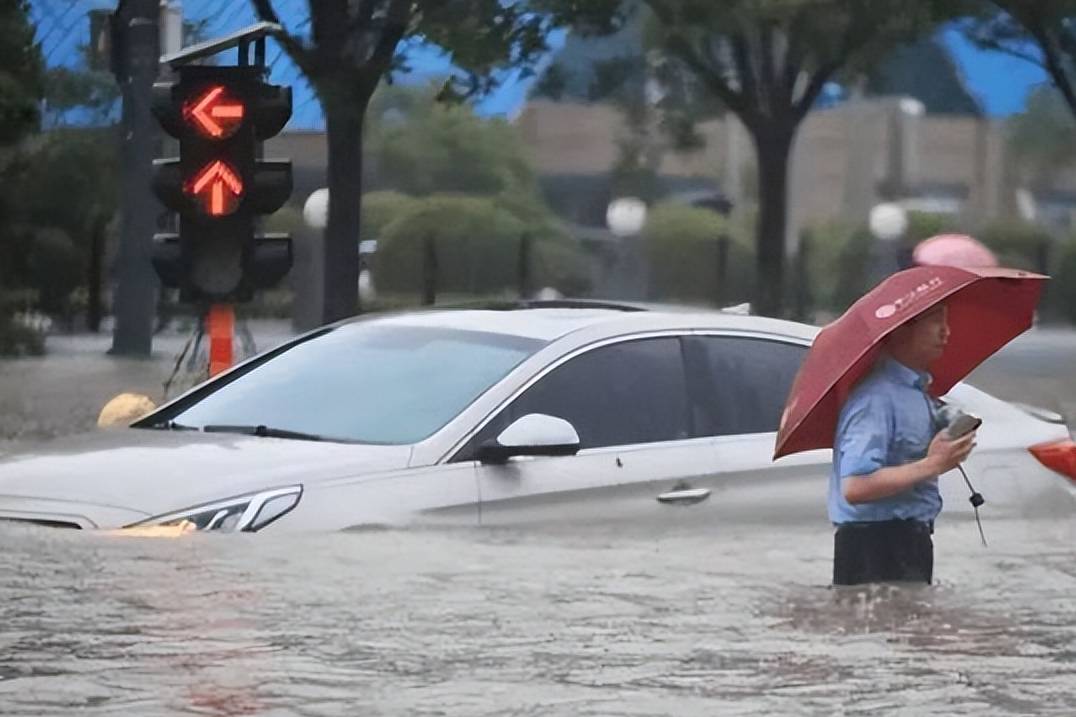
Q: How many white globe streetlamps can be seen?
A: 3